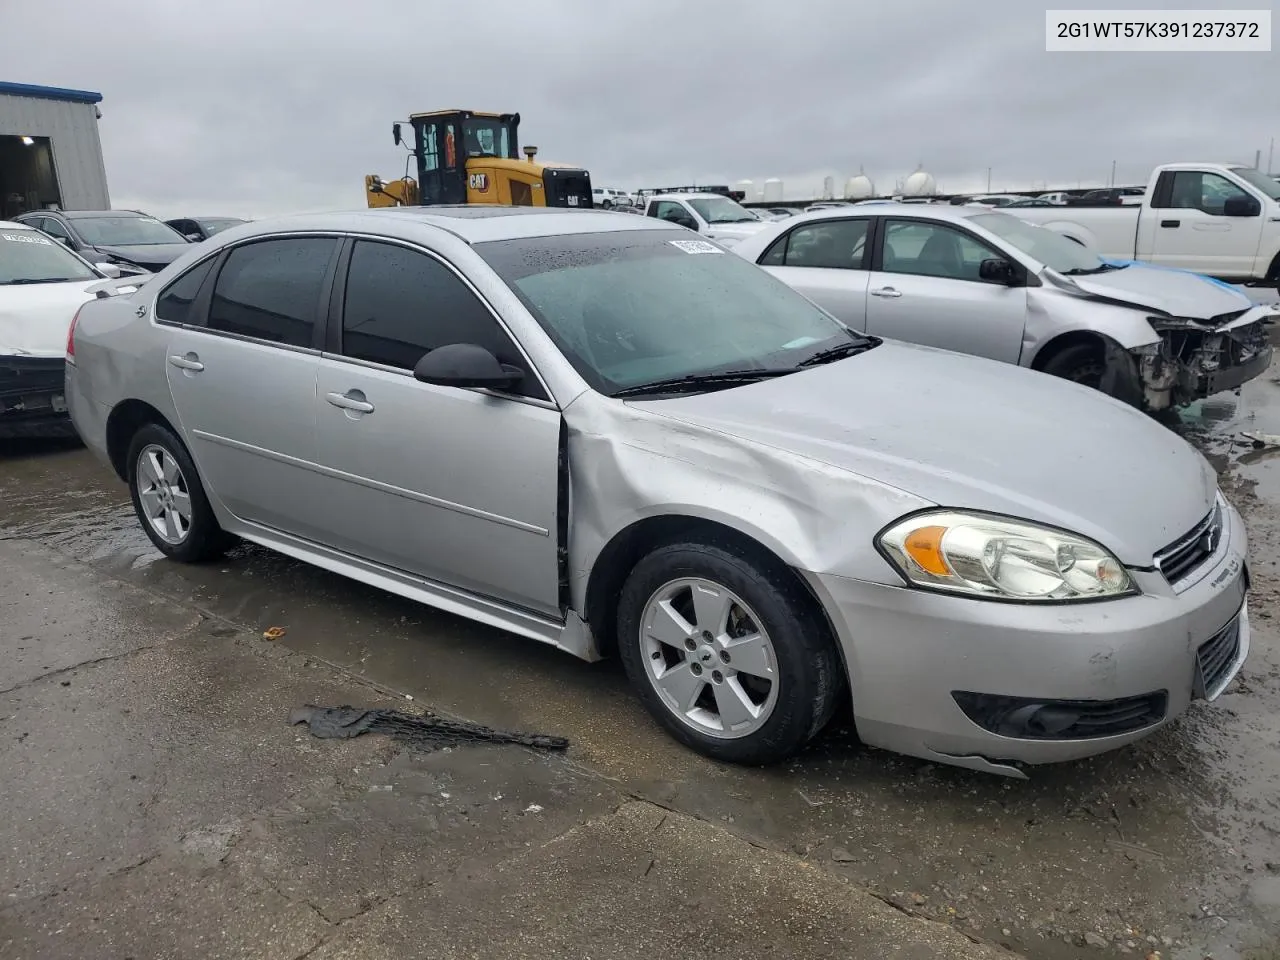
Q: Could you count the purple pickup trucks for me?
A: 0